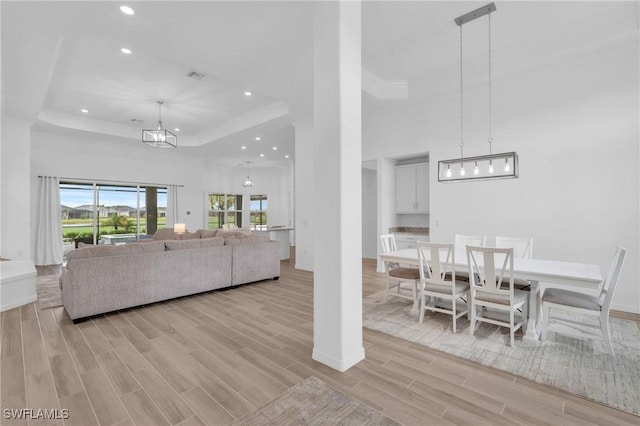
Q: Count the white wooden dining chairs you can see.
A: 6